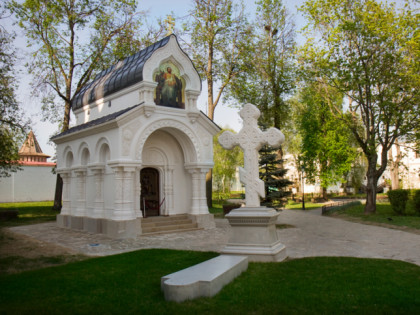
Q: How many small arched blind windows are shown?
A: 3